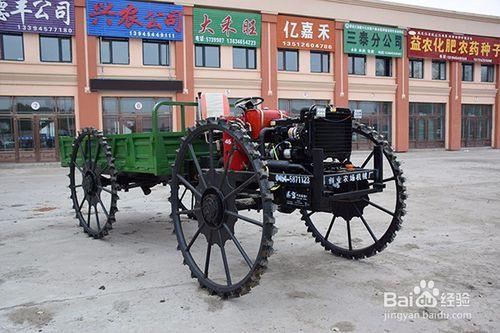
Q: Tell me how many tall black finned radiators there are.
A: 1